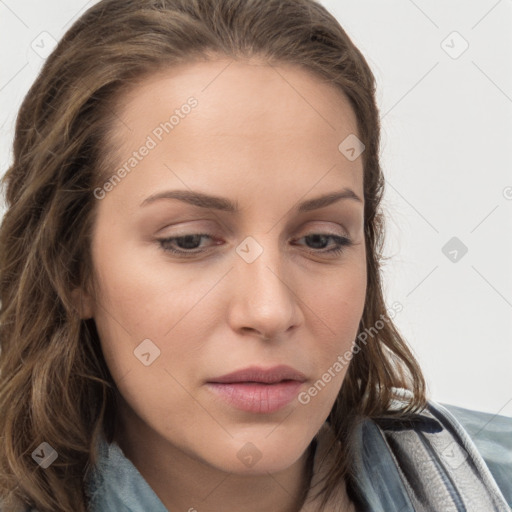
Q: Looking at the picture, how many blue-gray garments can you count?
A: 1